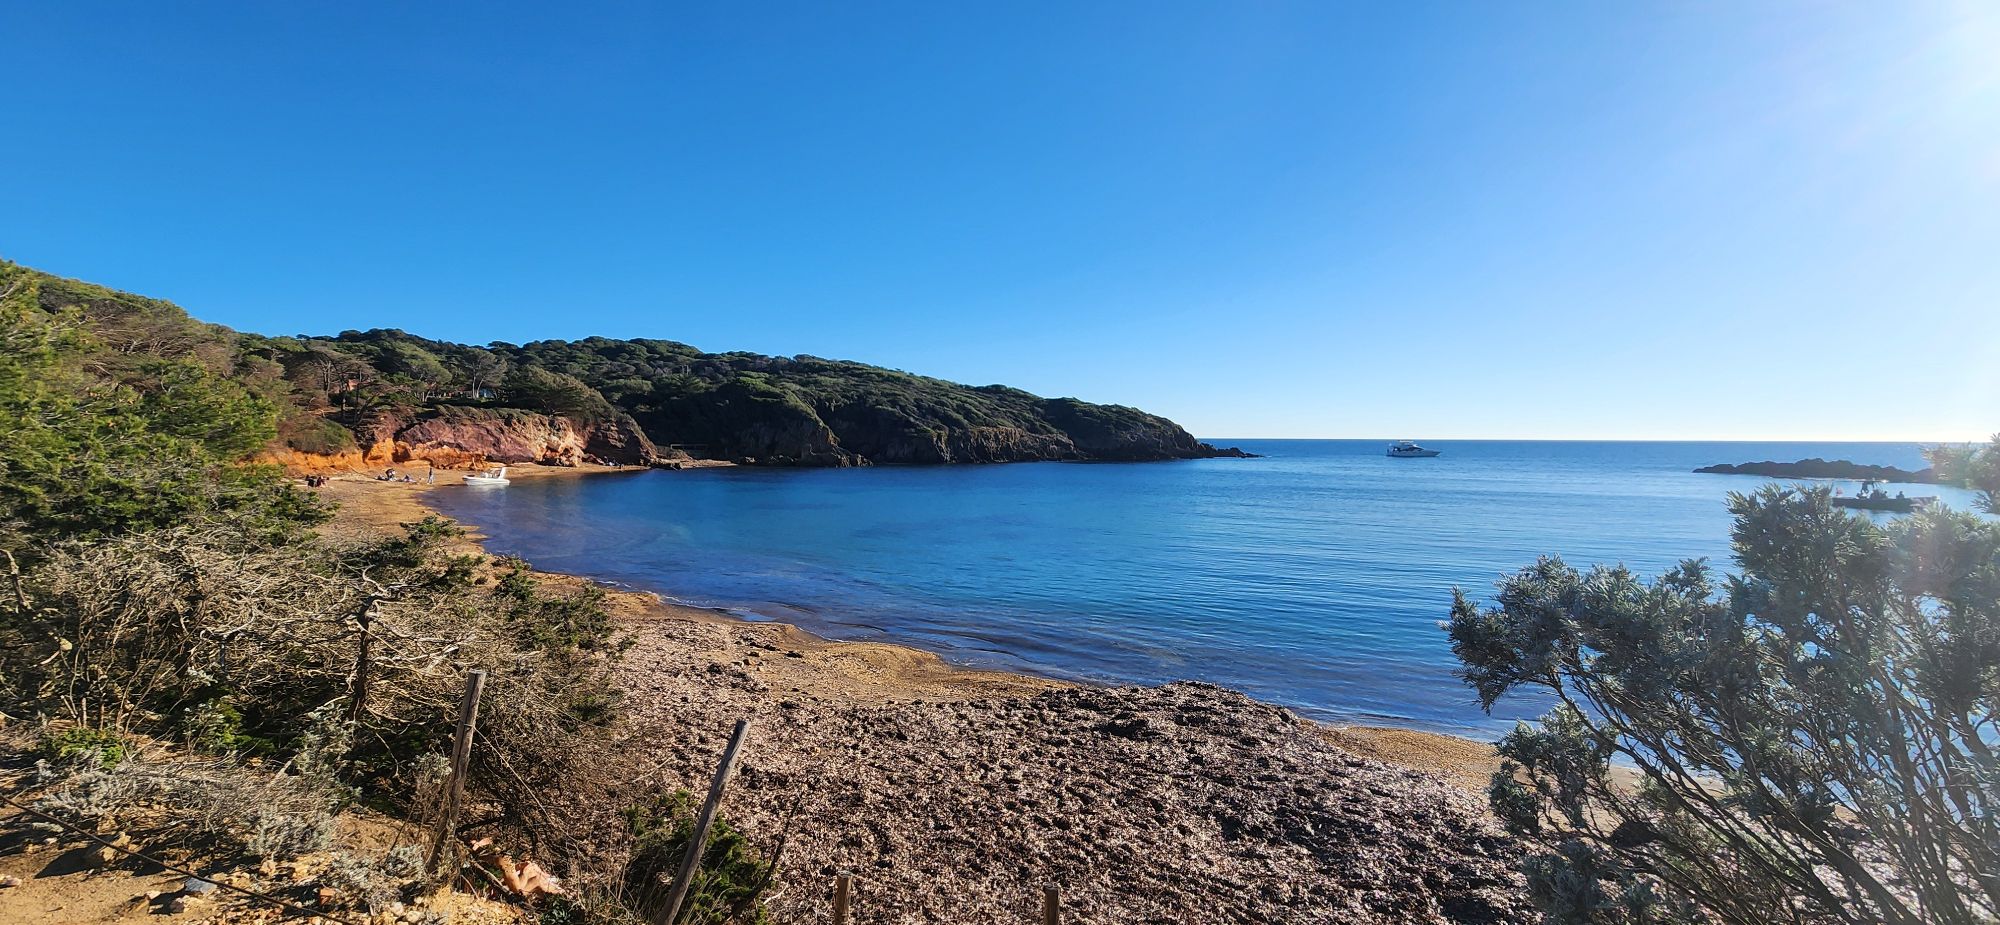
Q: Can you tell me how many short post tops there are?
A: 2